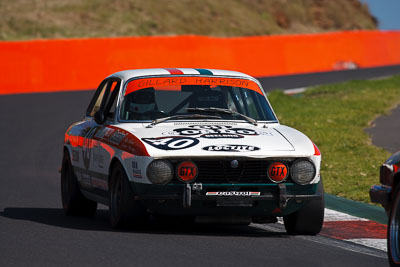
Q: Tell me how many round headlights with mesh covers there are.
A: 2